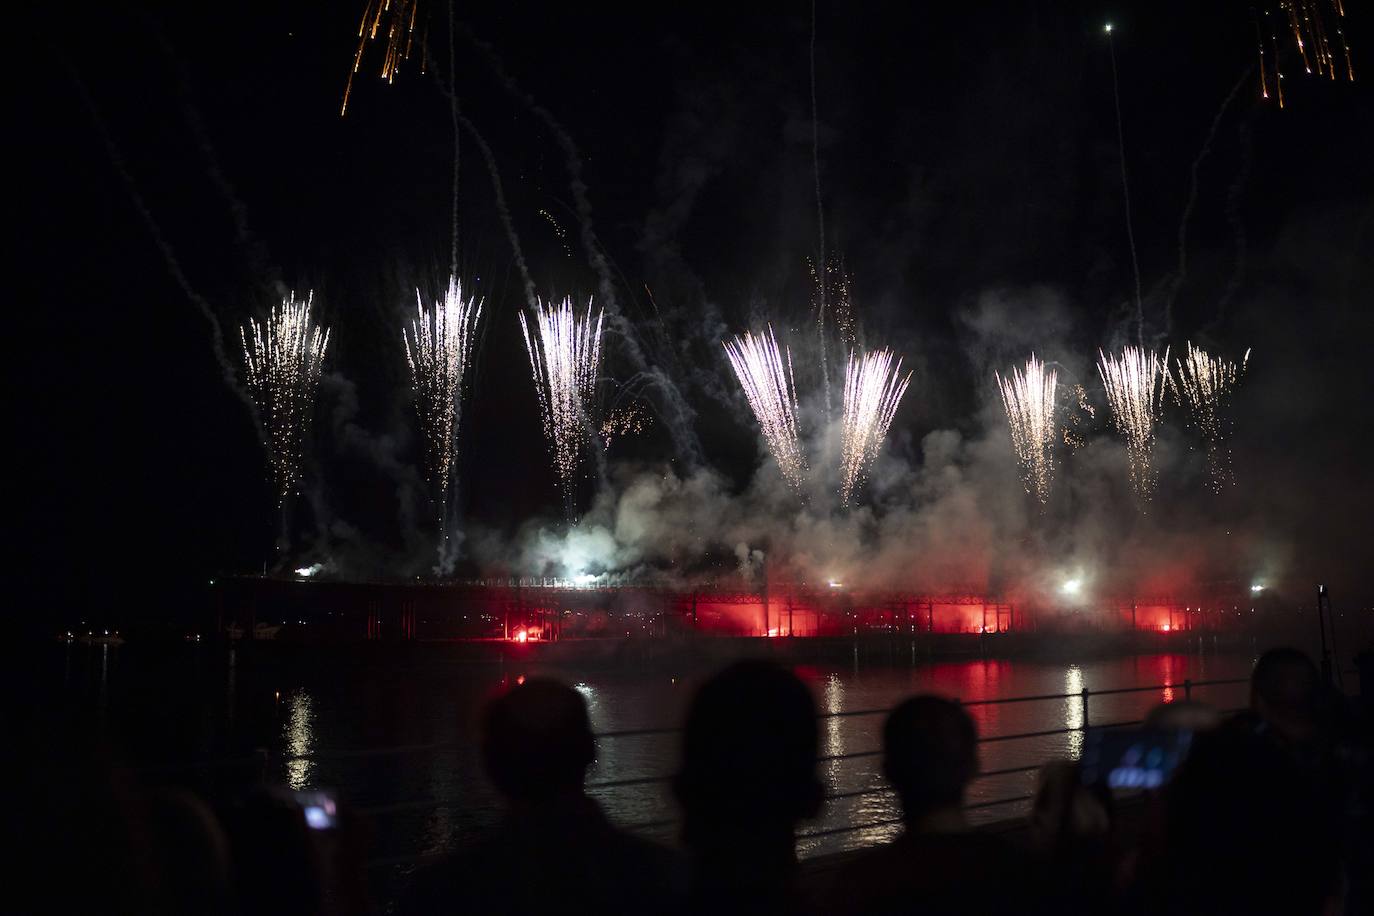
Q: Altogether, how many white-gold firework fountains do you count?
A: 8